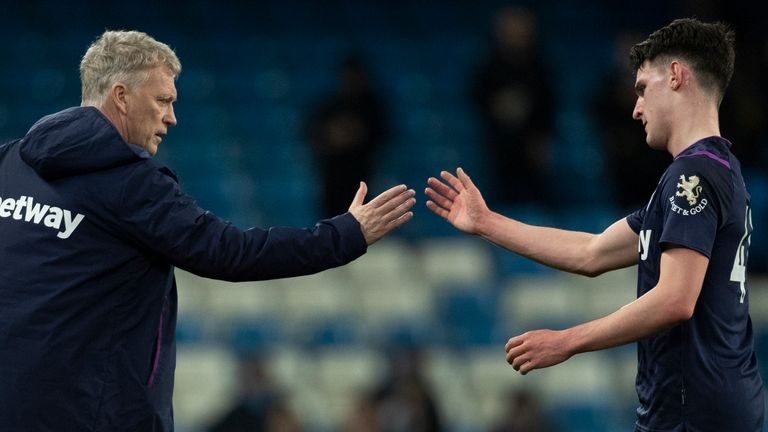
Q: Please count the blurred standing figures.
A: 3